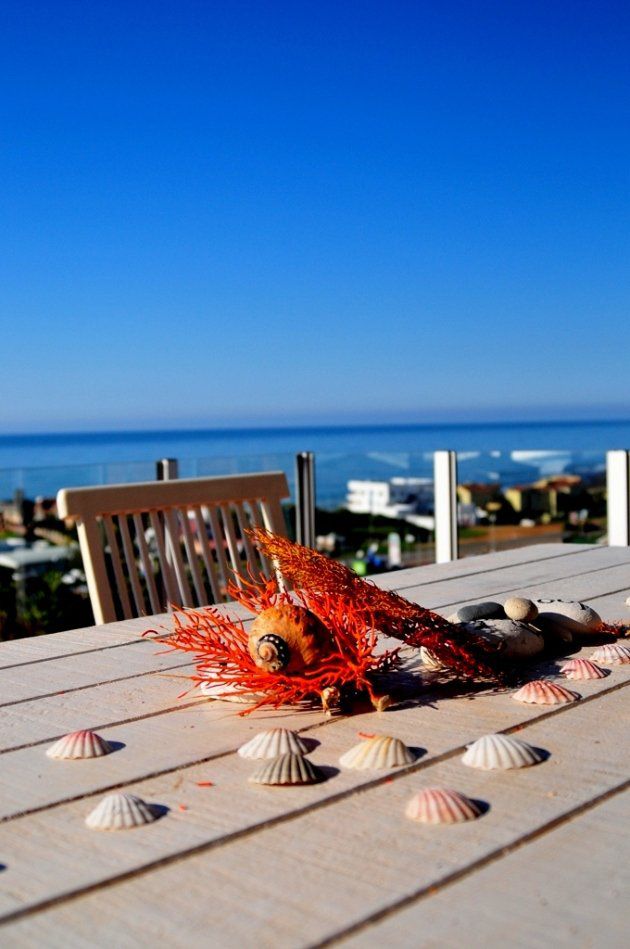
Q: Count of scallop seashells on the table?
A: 10